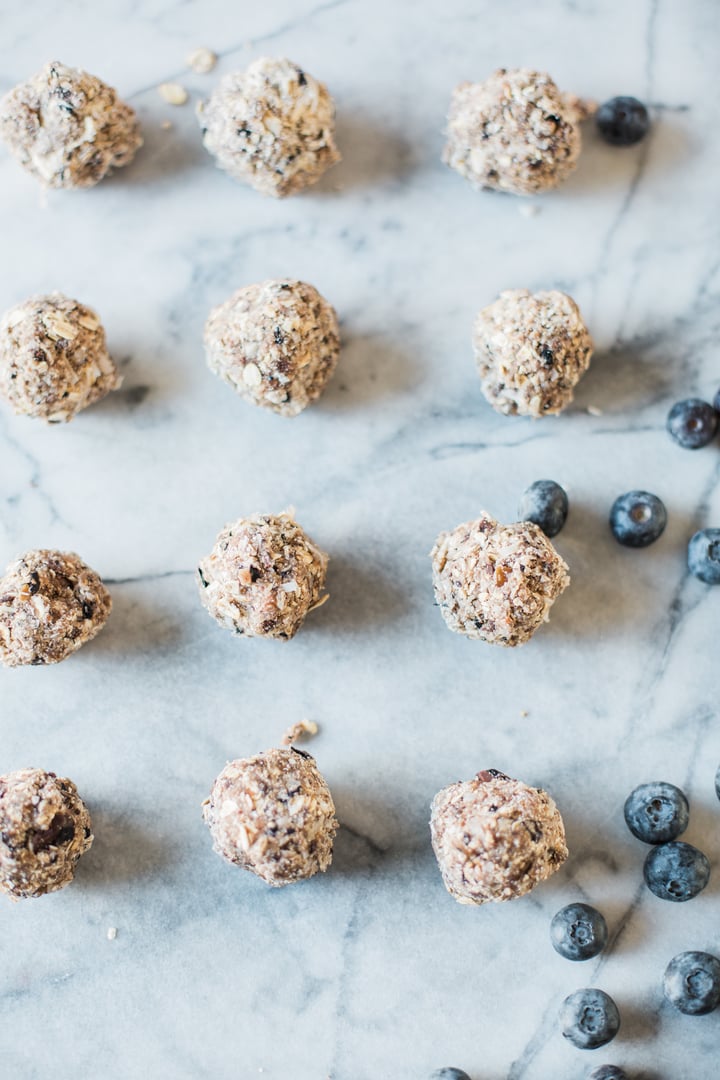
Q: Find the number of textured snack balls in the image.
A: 12